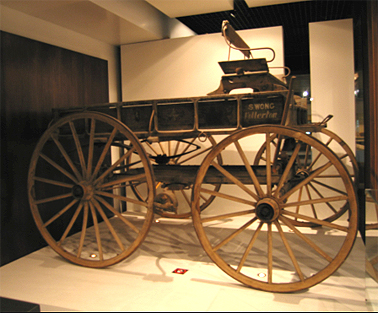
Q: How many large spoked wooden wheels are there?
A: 4